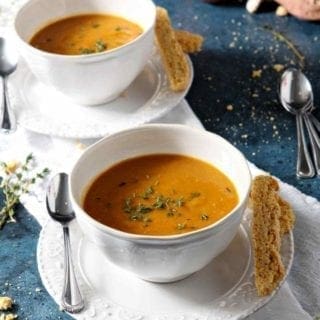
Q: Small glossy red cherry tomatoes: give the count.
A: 0